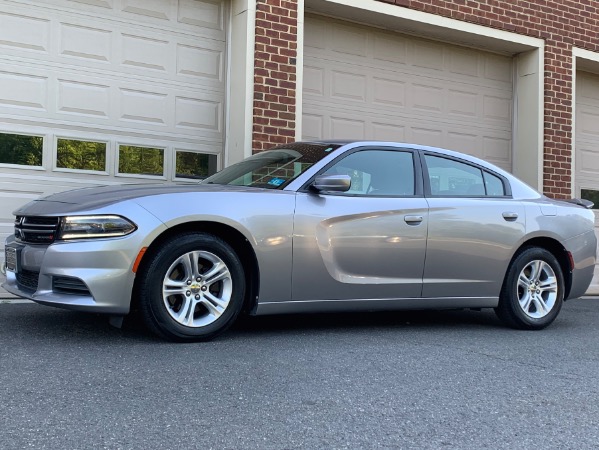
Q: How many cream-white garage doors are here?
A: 3